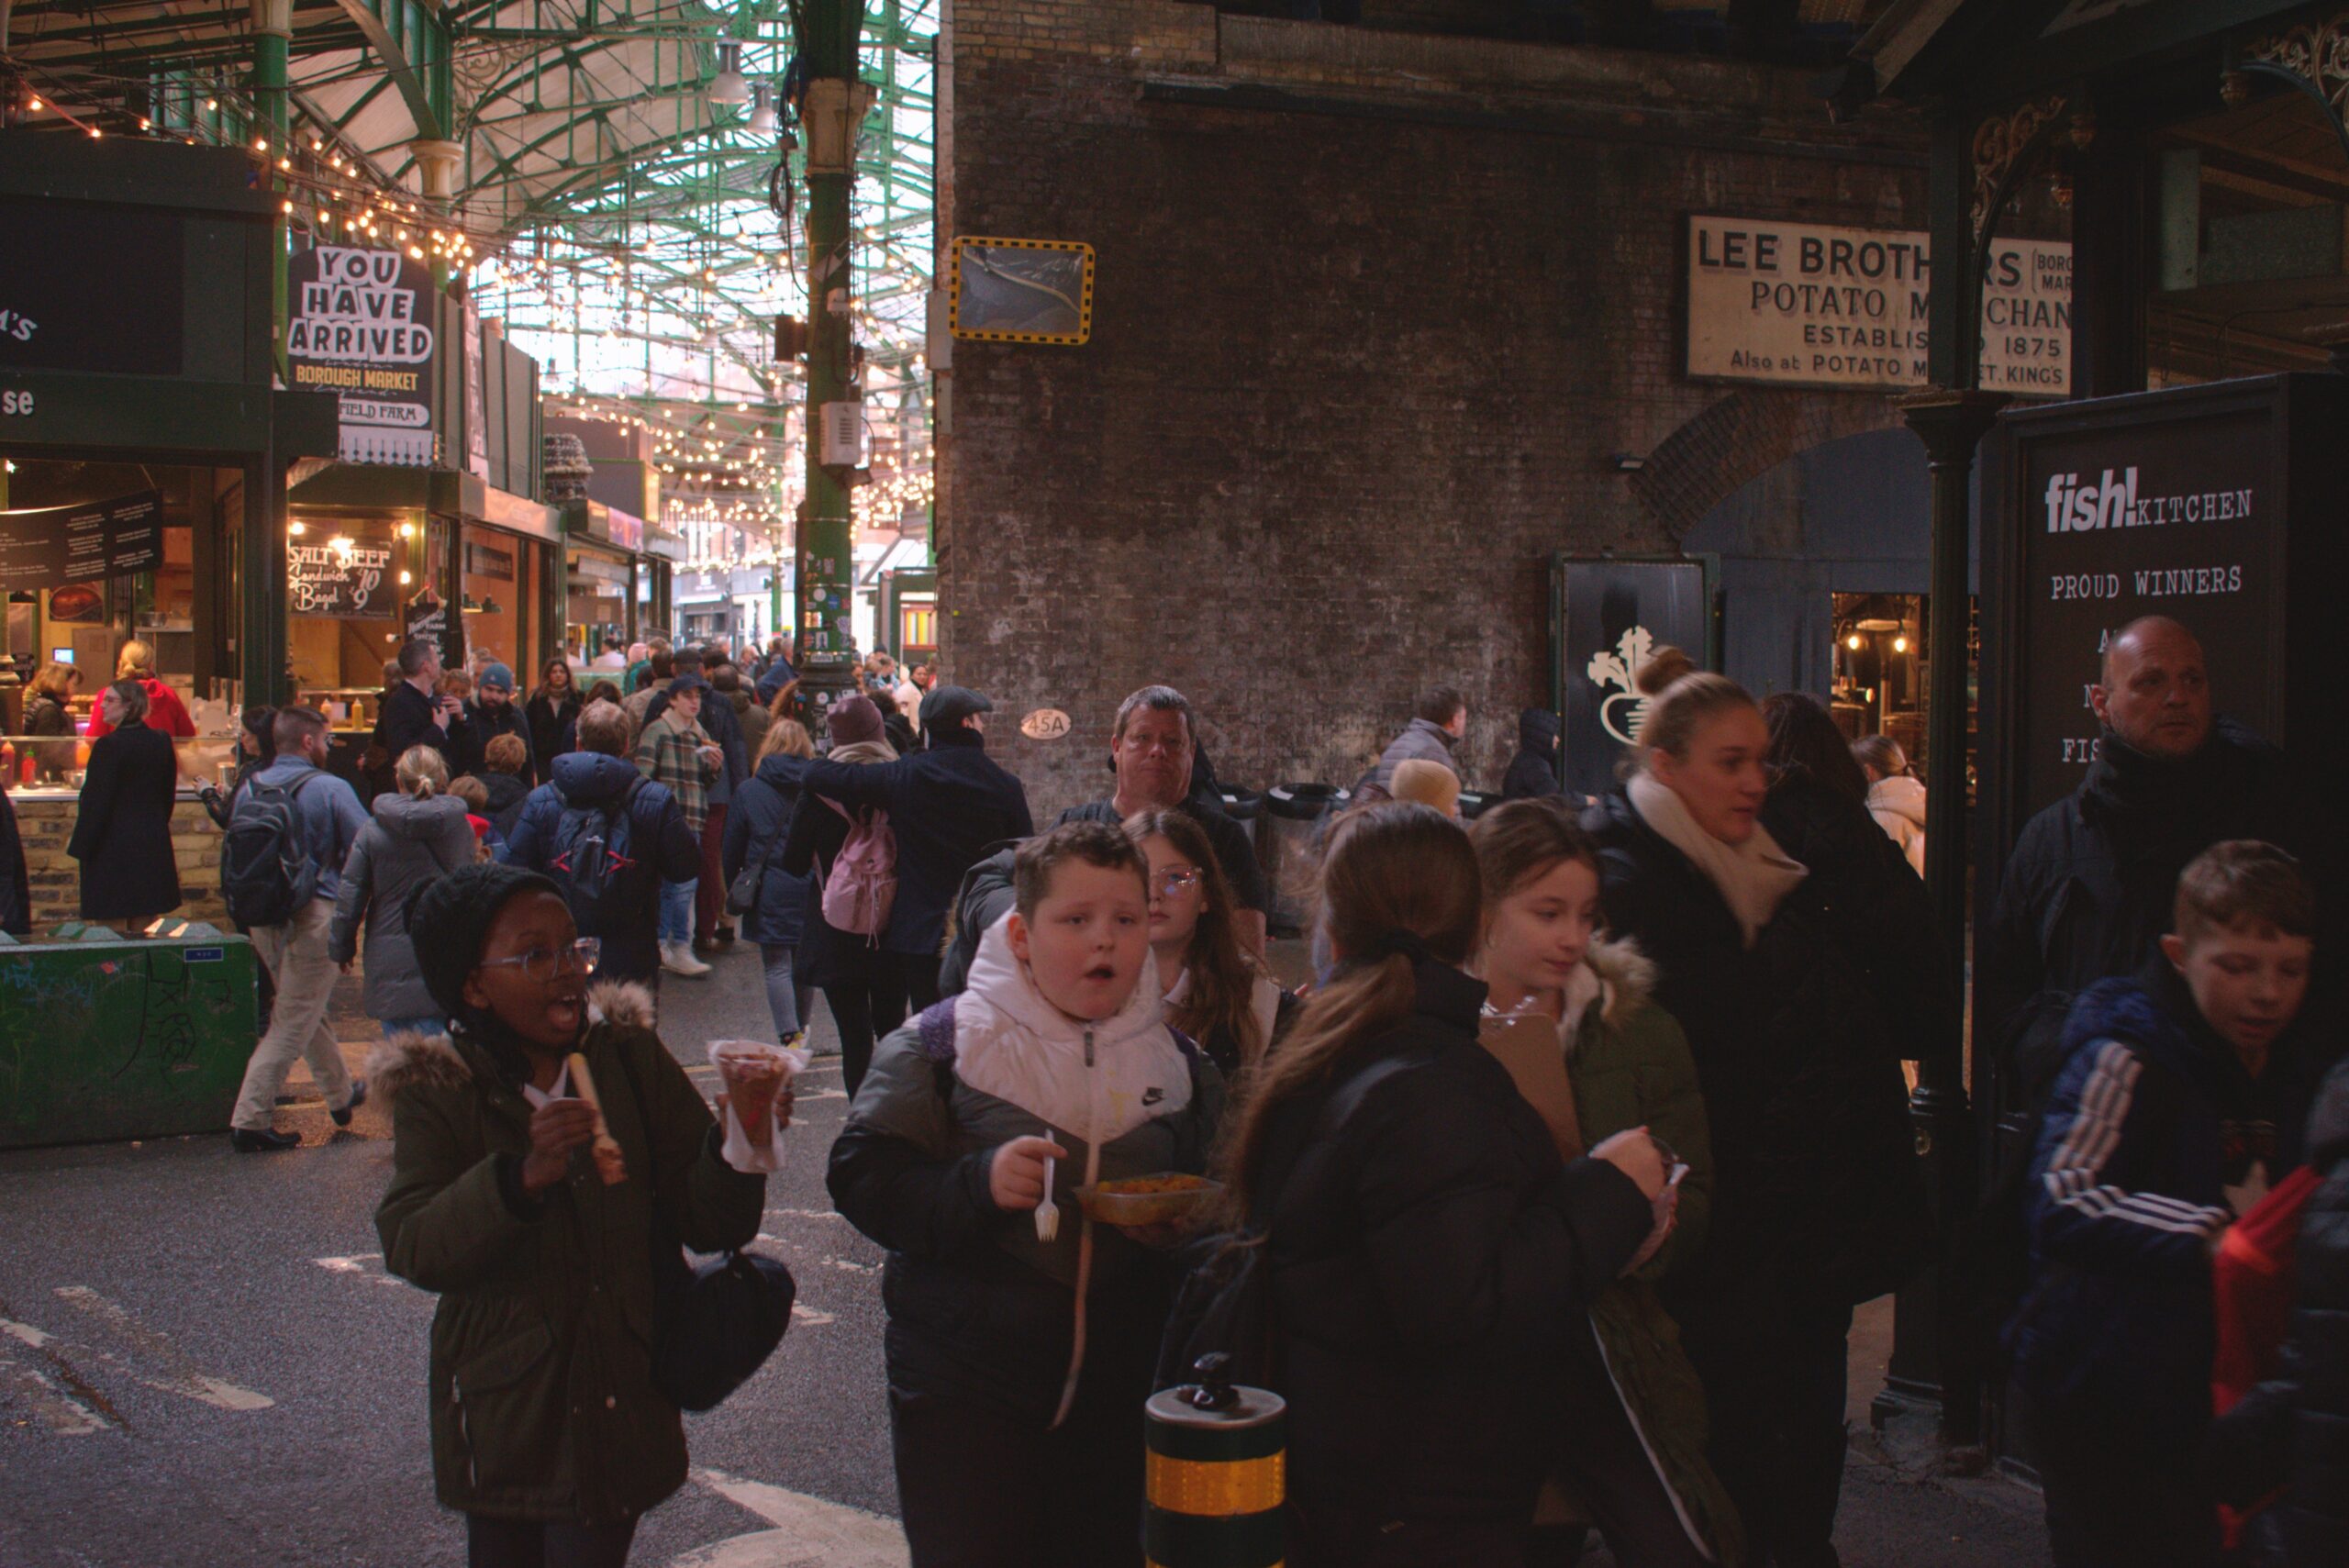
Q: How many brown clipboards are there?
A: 1